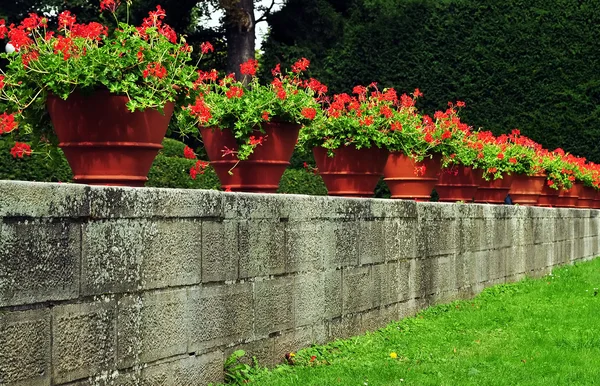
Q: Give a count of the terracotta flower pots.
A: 11